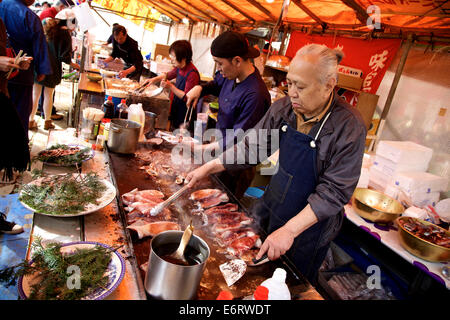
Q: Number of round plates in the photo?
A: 3